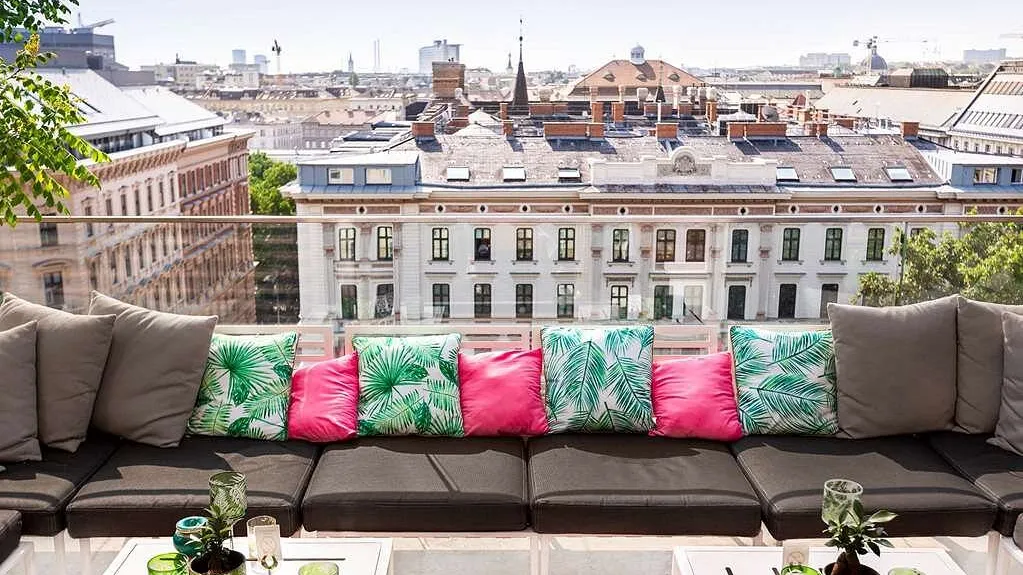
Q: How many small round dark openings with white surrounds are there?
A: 12